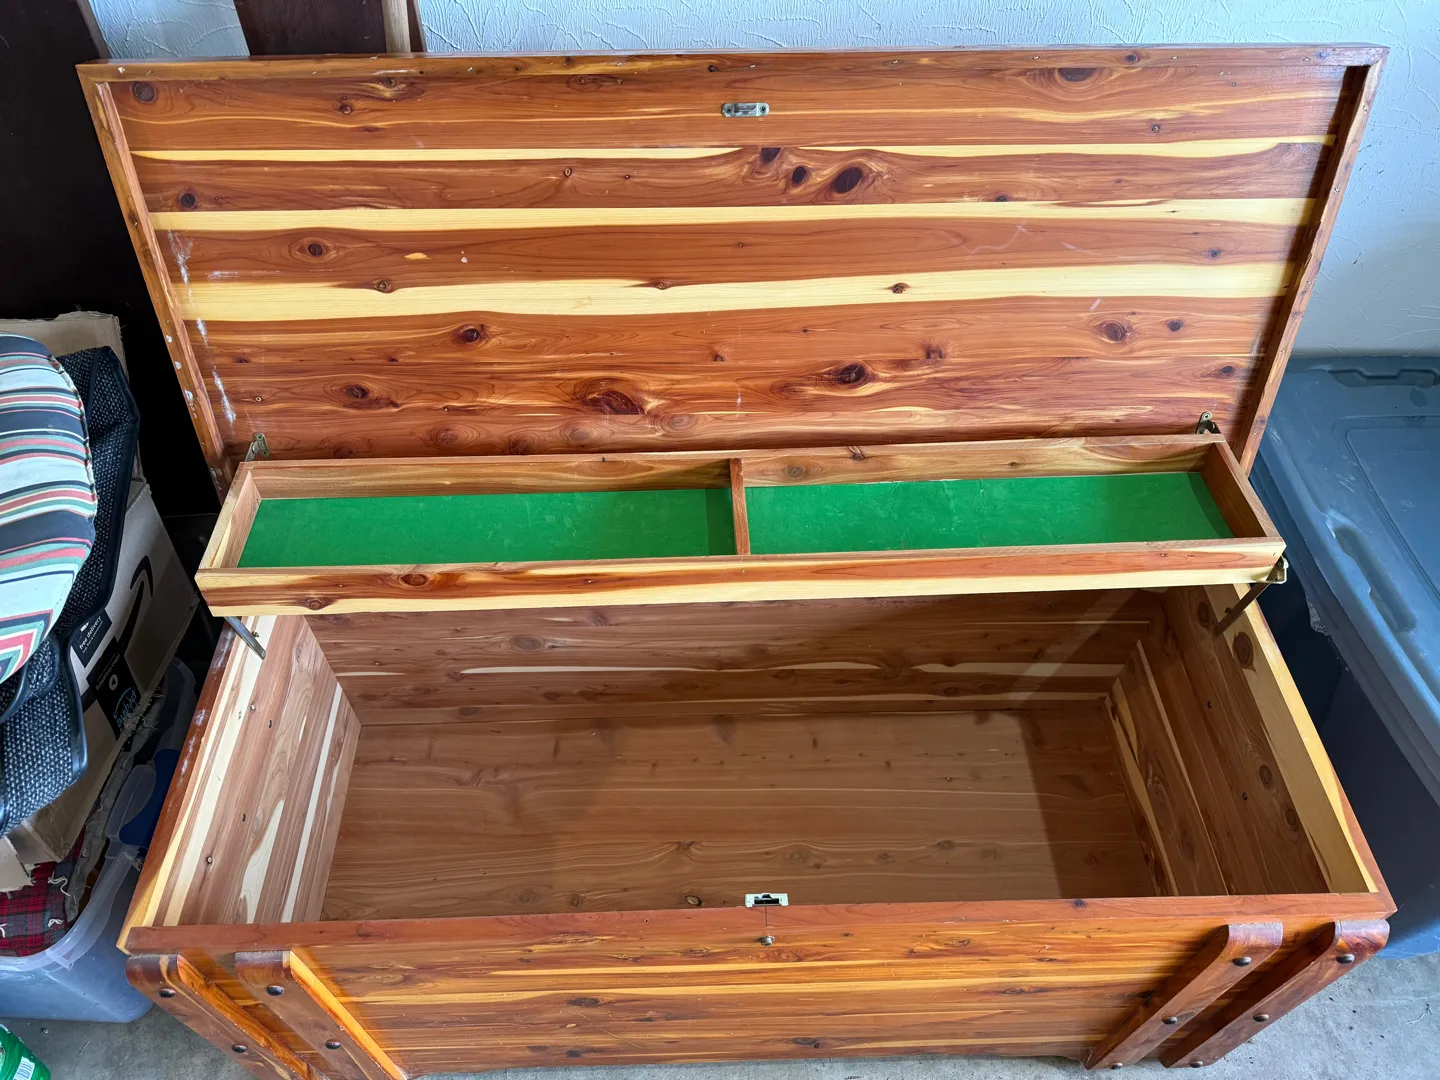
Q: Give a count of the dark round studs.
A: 10